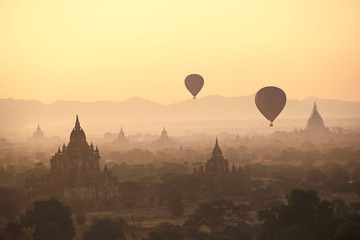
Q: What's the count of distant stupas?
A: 4